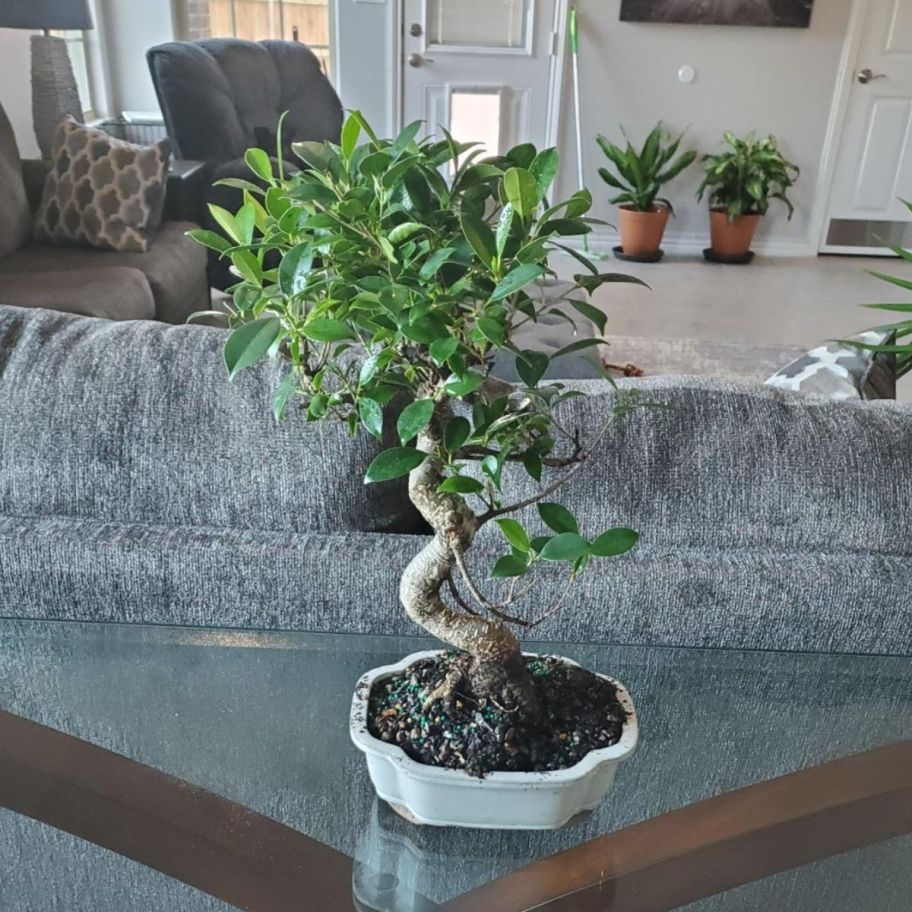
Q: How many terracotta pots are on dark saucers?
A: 2